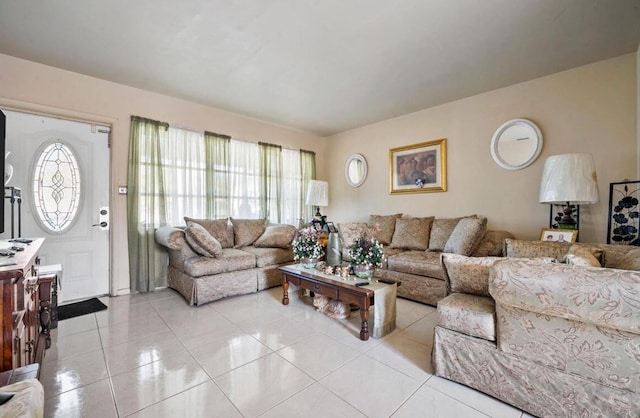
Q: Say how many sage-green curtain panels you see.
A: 4